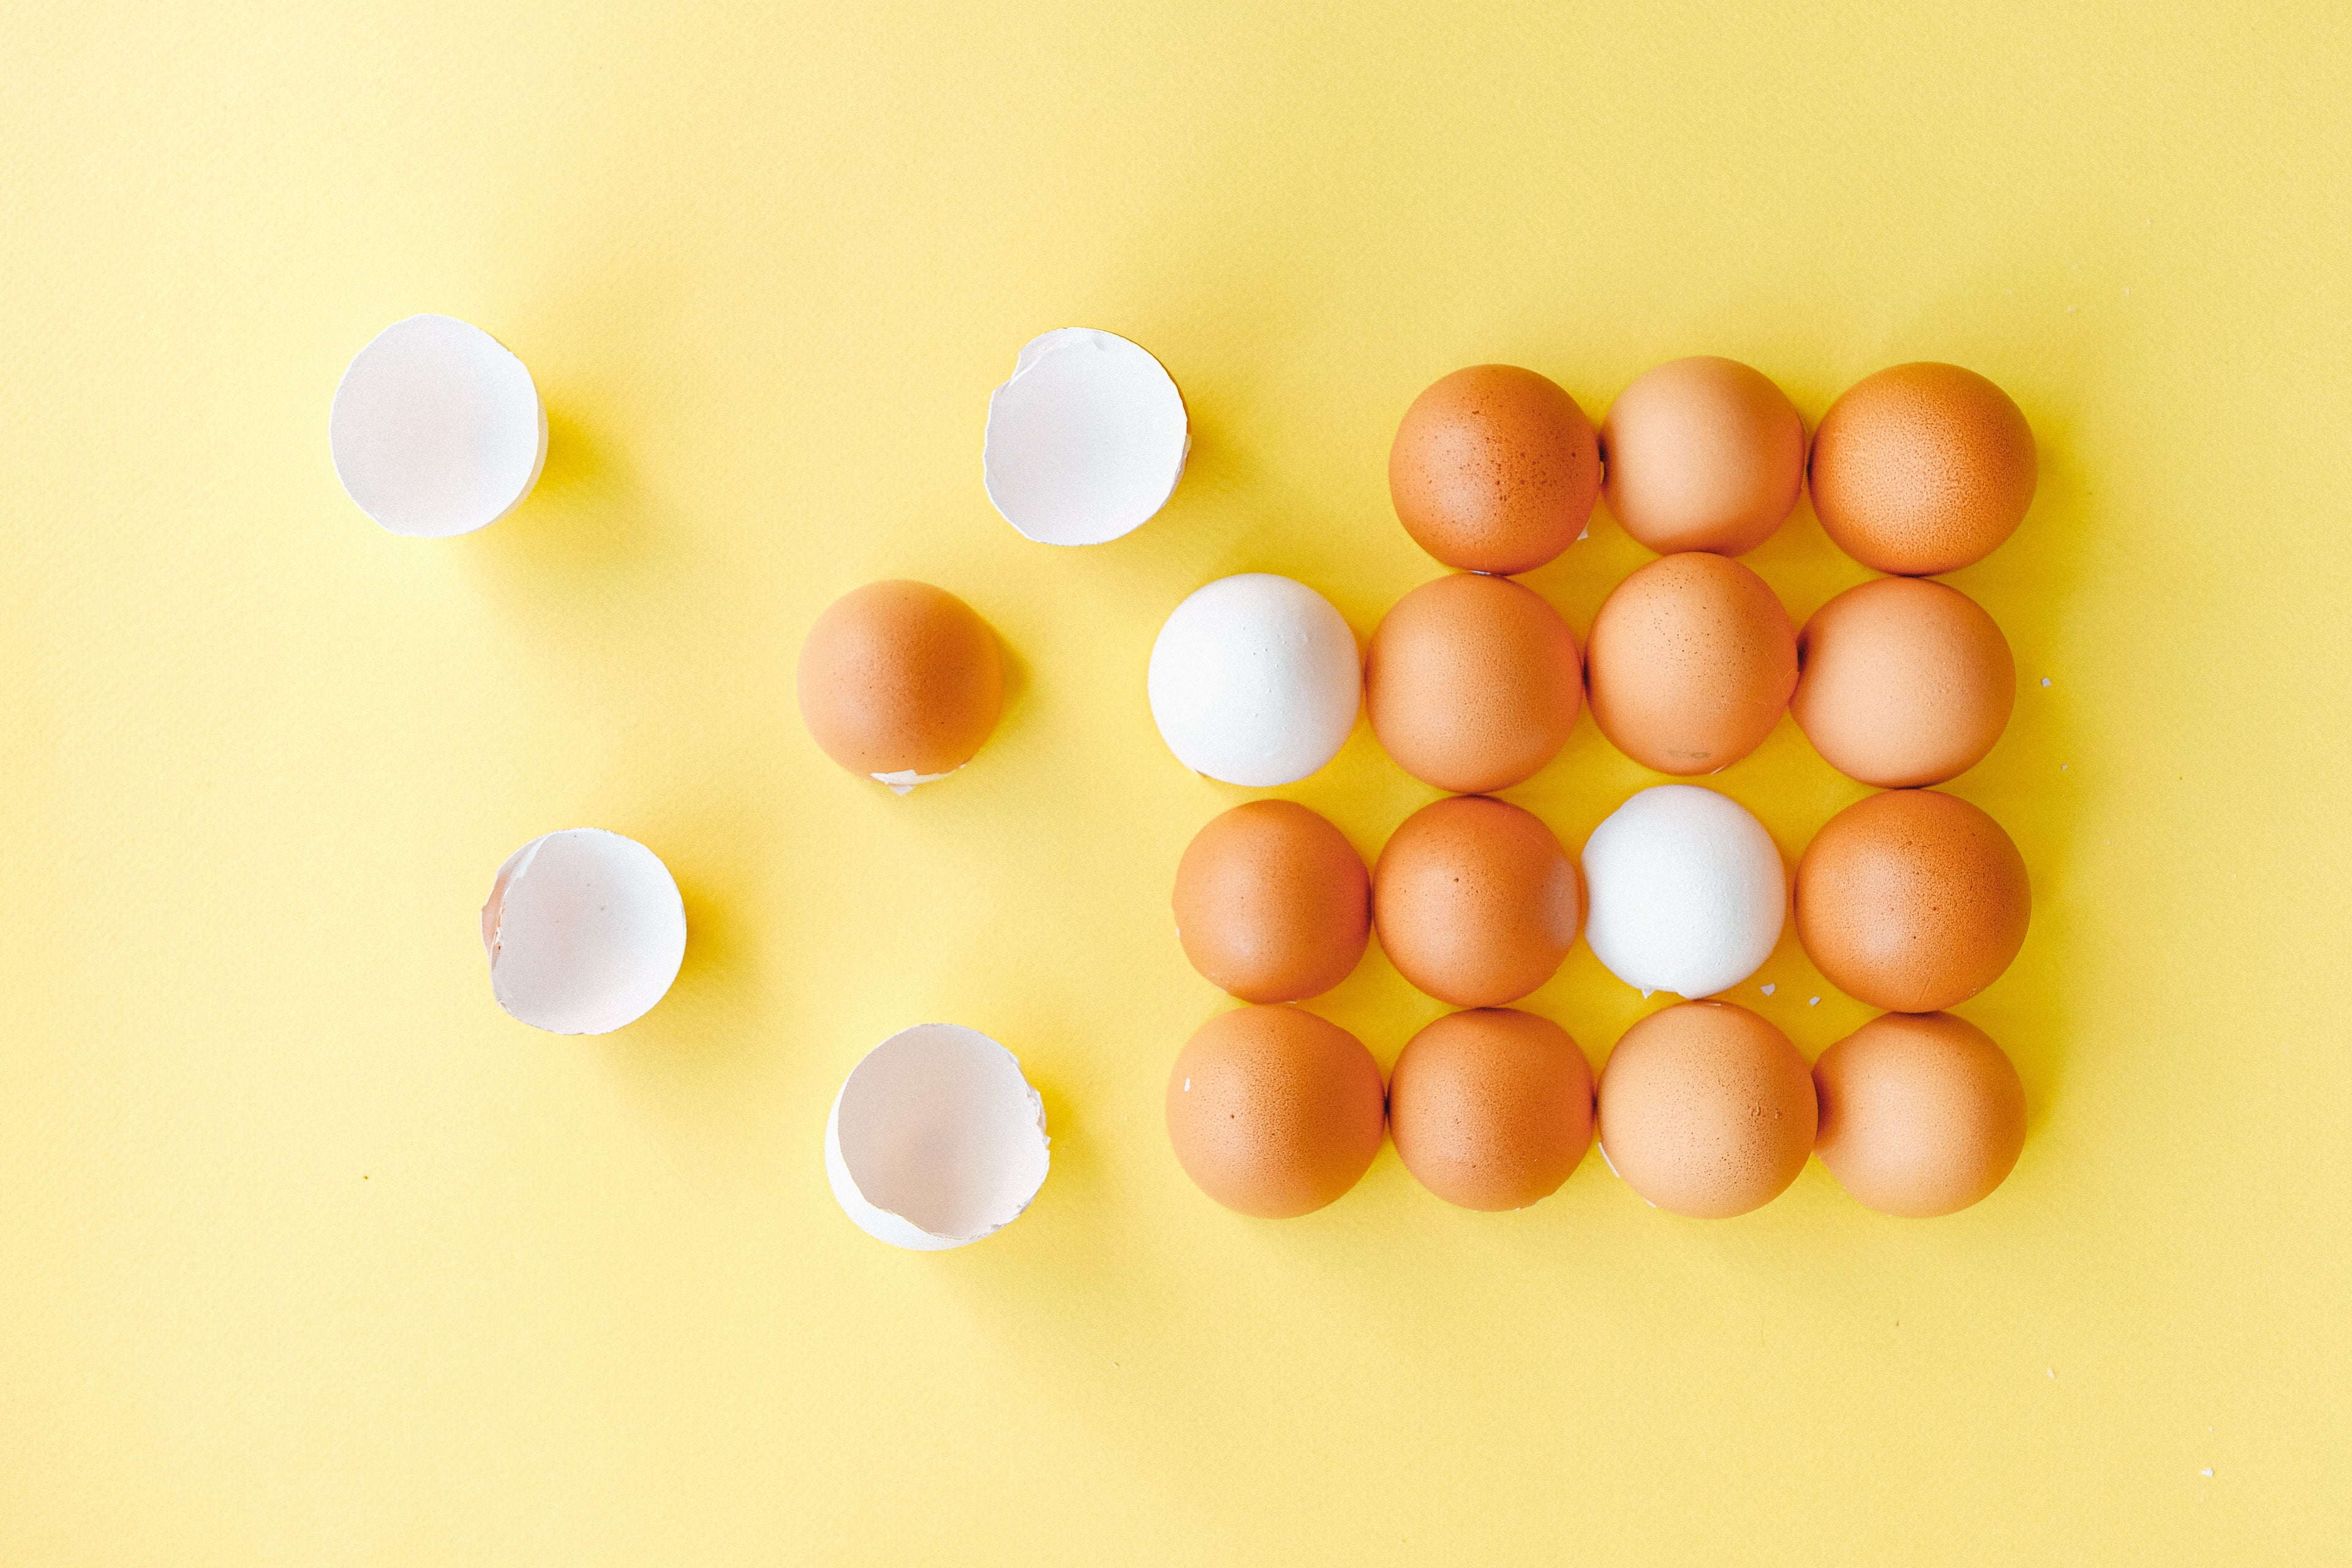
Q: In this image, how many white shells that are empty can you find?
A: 4